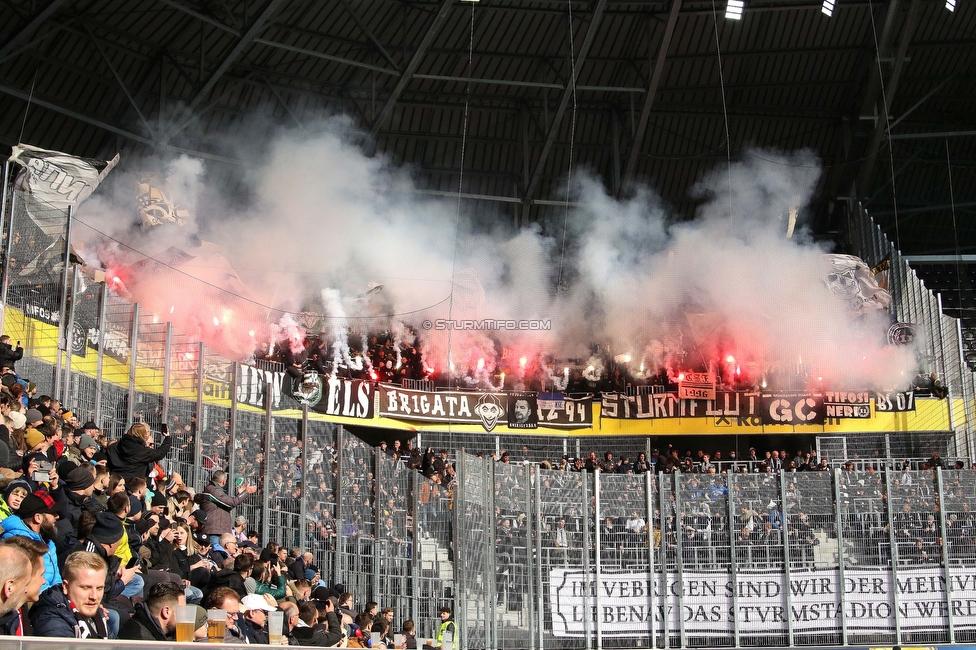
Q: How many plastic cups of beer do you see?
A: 5